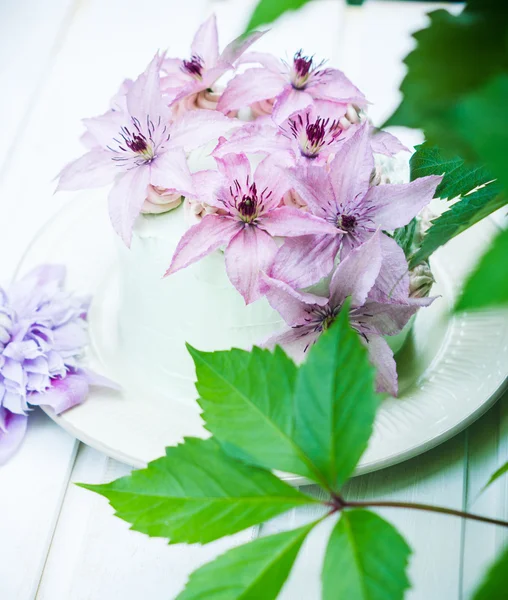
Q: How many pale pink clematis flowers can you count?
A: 7